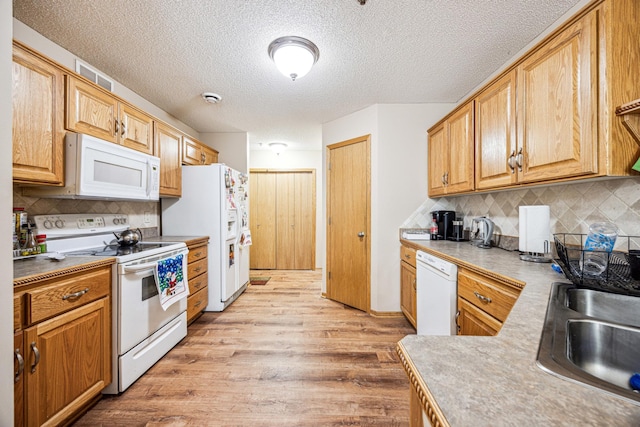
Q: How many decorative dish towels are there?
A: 1